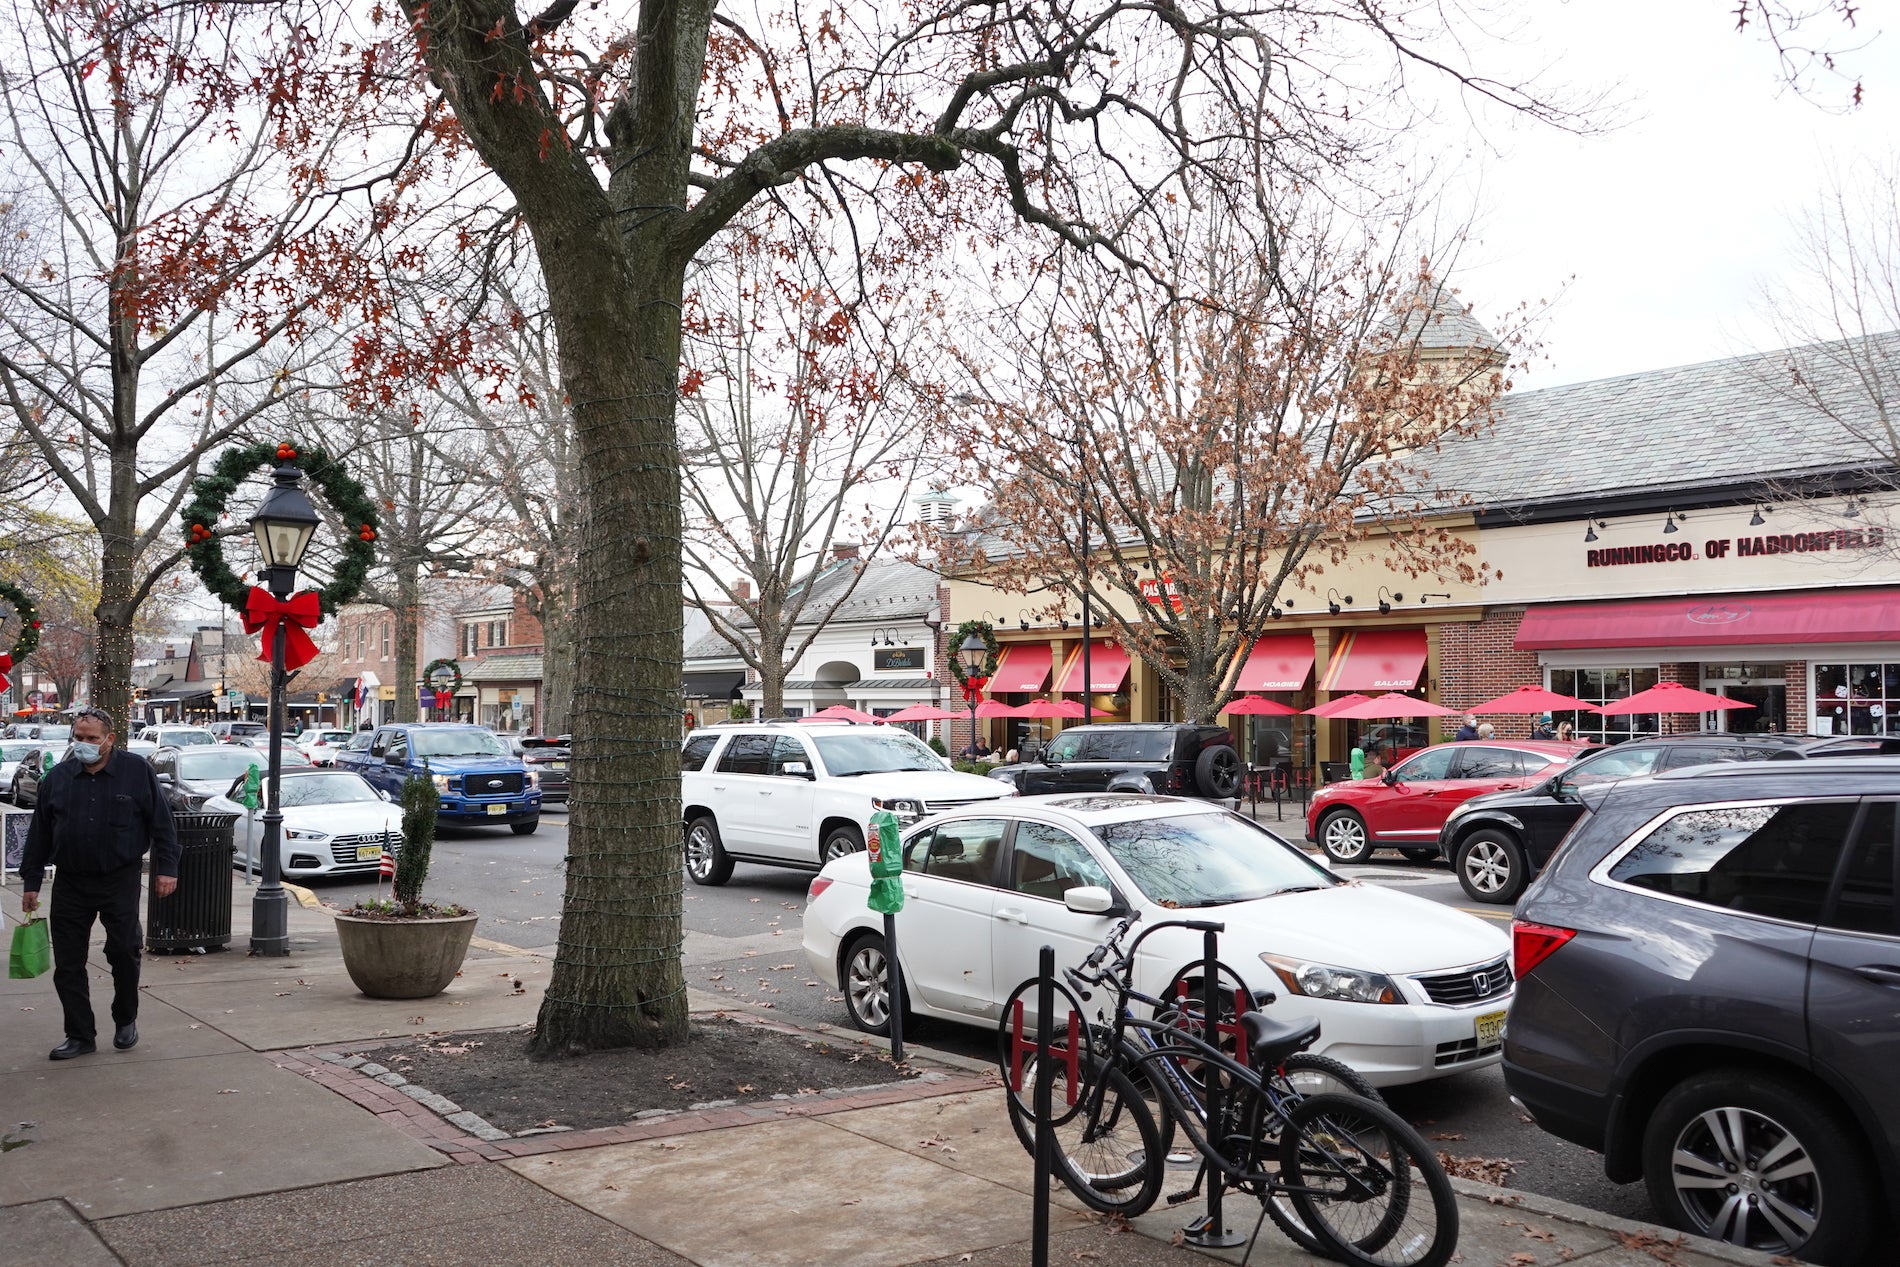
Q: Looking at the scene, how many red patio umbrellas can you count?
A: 10